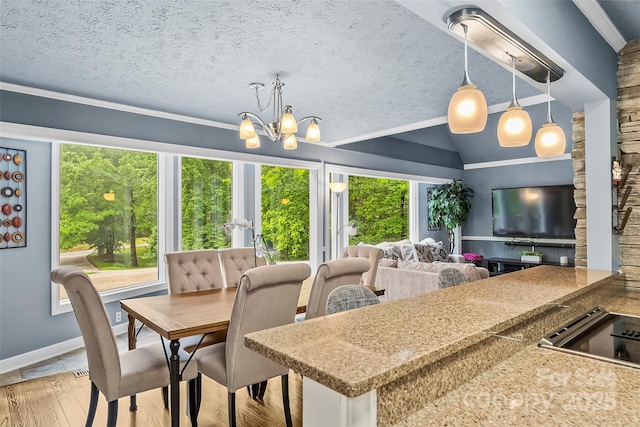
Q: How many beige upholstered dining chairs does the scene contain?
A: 6